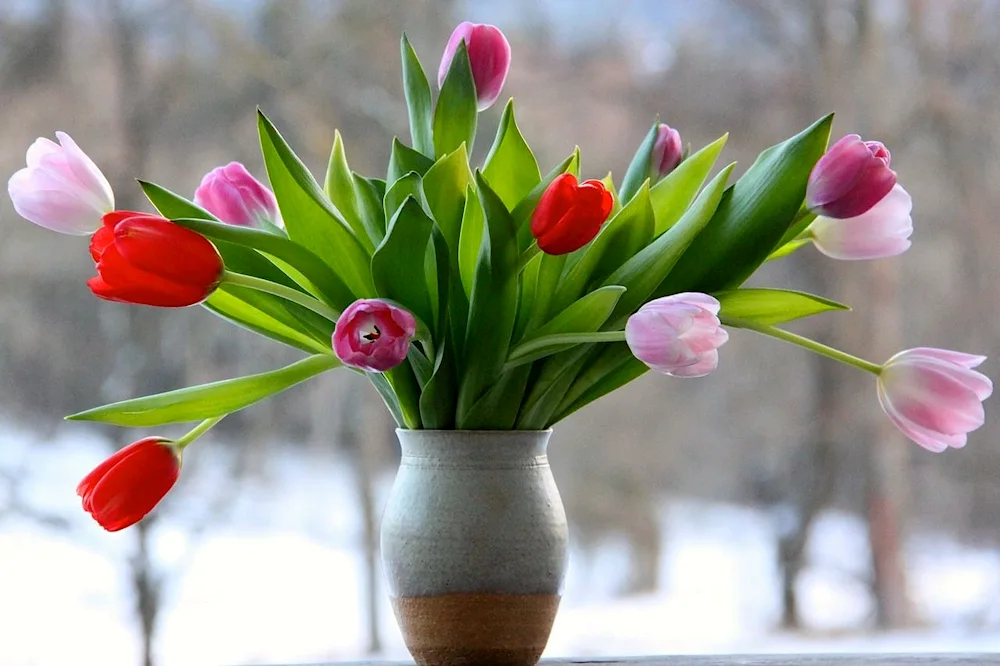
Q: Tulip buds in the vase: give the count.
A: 12